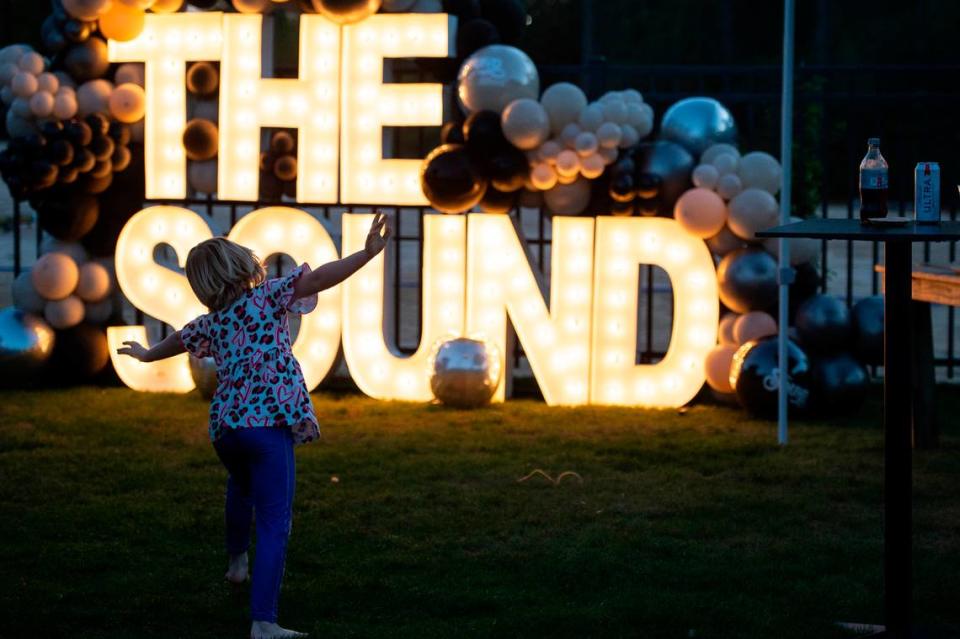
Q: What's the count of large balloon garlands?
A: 2